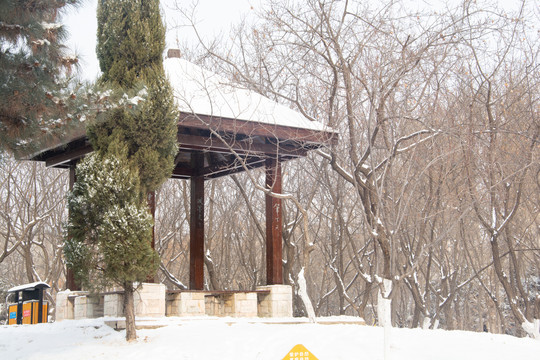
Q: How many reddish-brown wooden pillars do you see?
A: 4